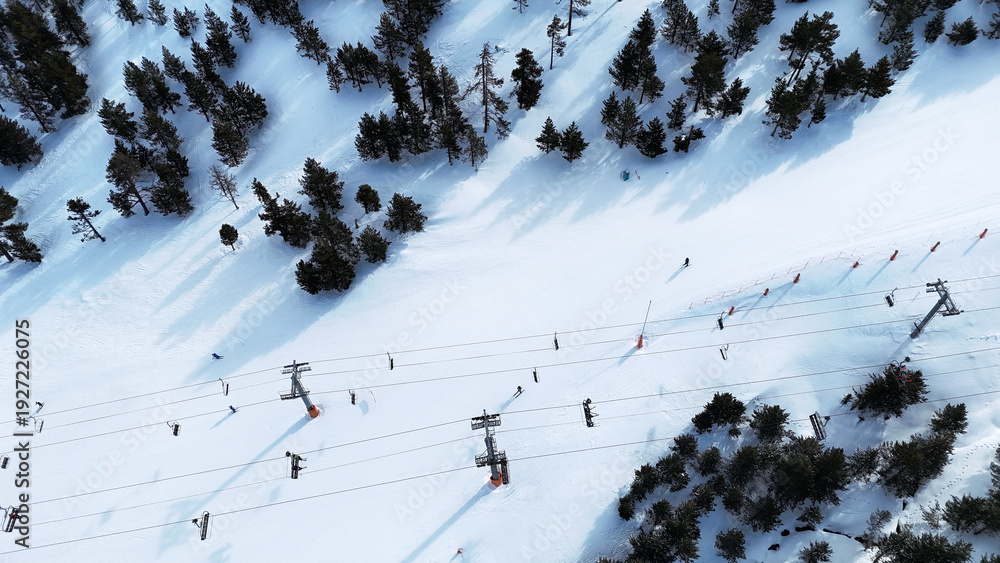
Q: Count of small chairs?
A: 11